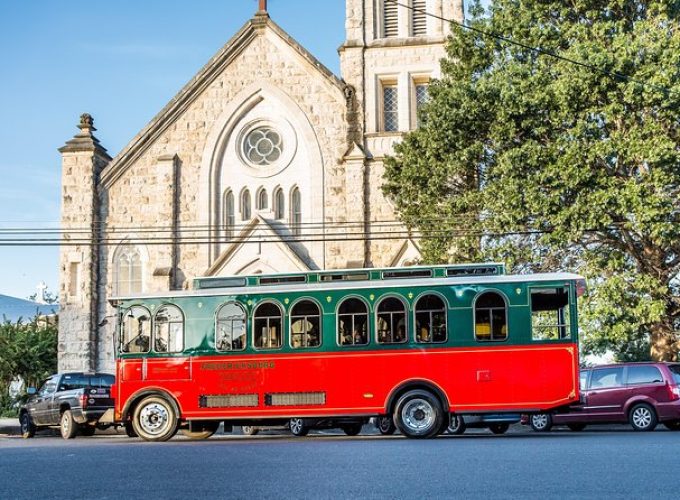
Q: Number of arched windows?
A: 15